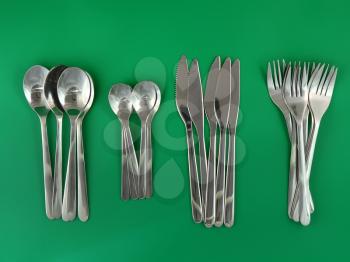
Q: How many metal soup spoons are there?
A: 4